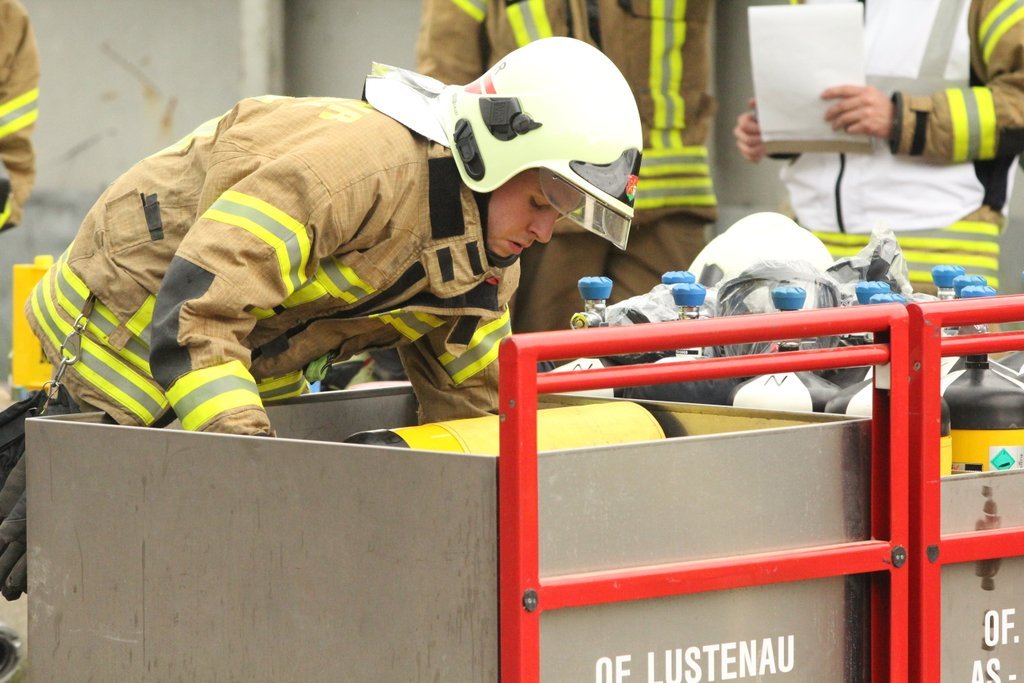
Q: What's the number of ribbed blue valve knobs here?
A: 9